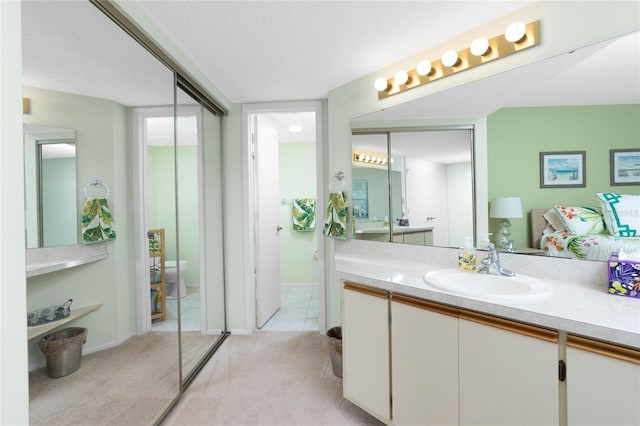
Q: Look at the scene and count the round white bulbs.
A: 6